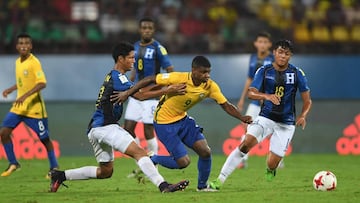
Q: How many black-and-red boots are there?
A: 2